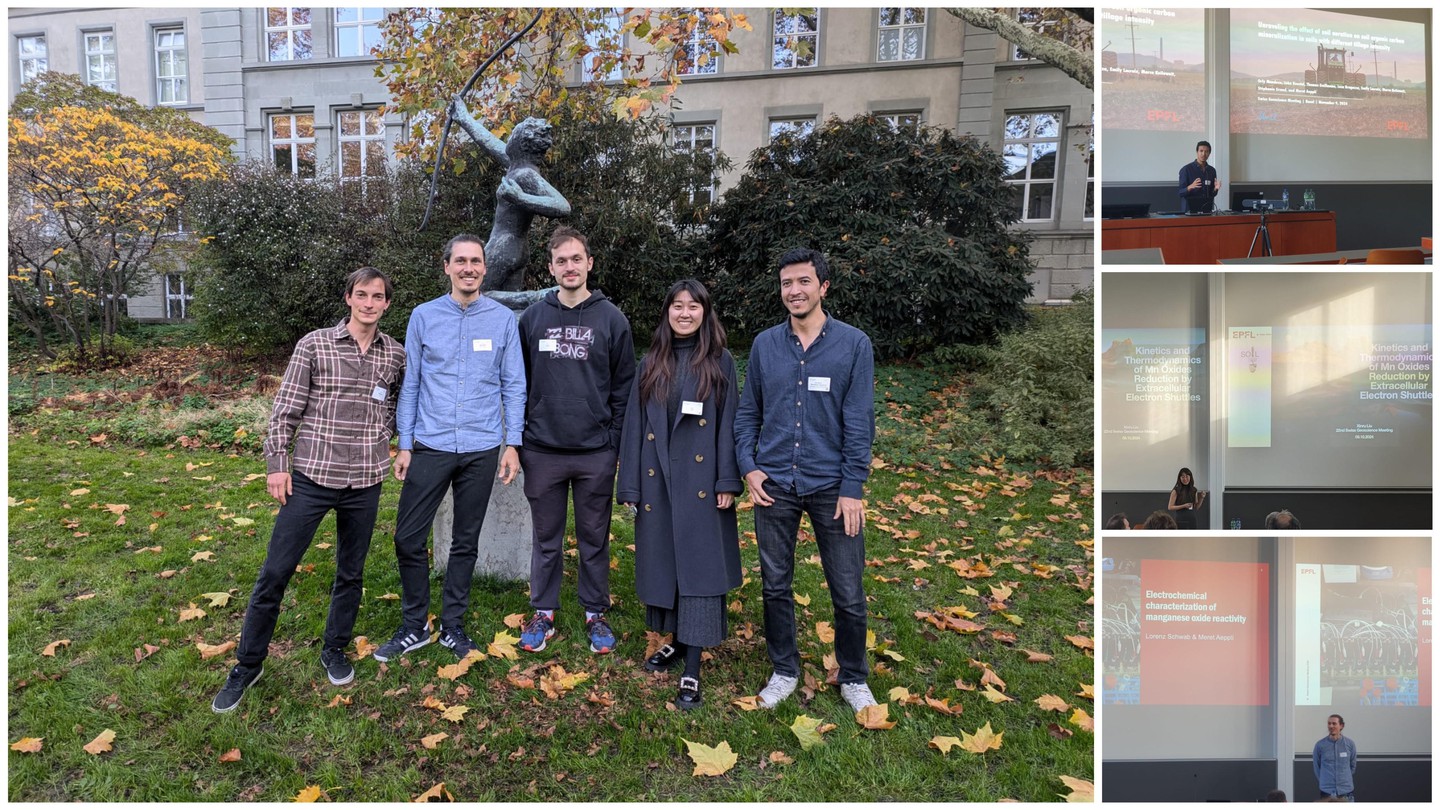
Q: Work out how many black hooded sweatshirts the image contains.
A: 1